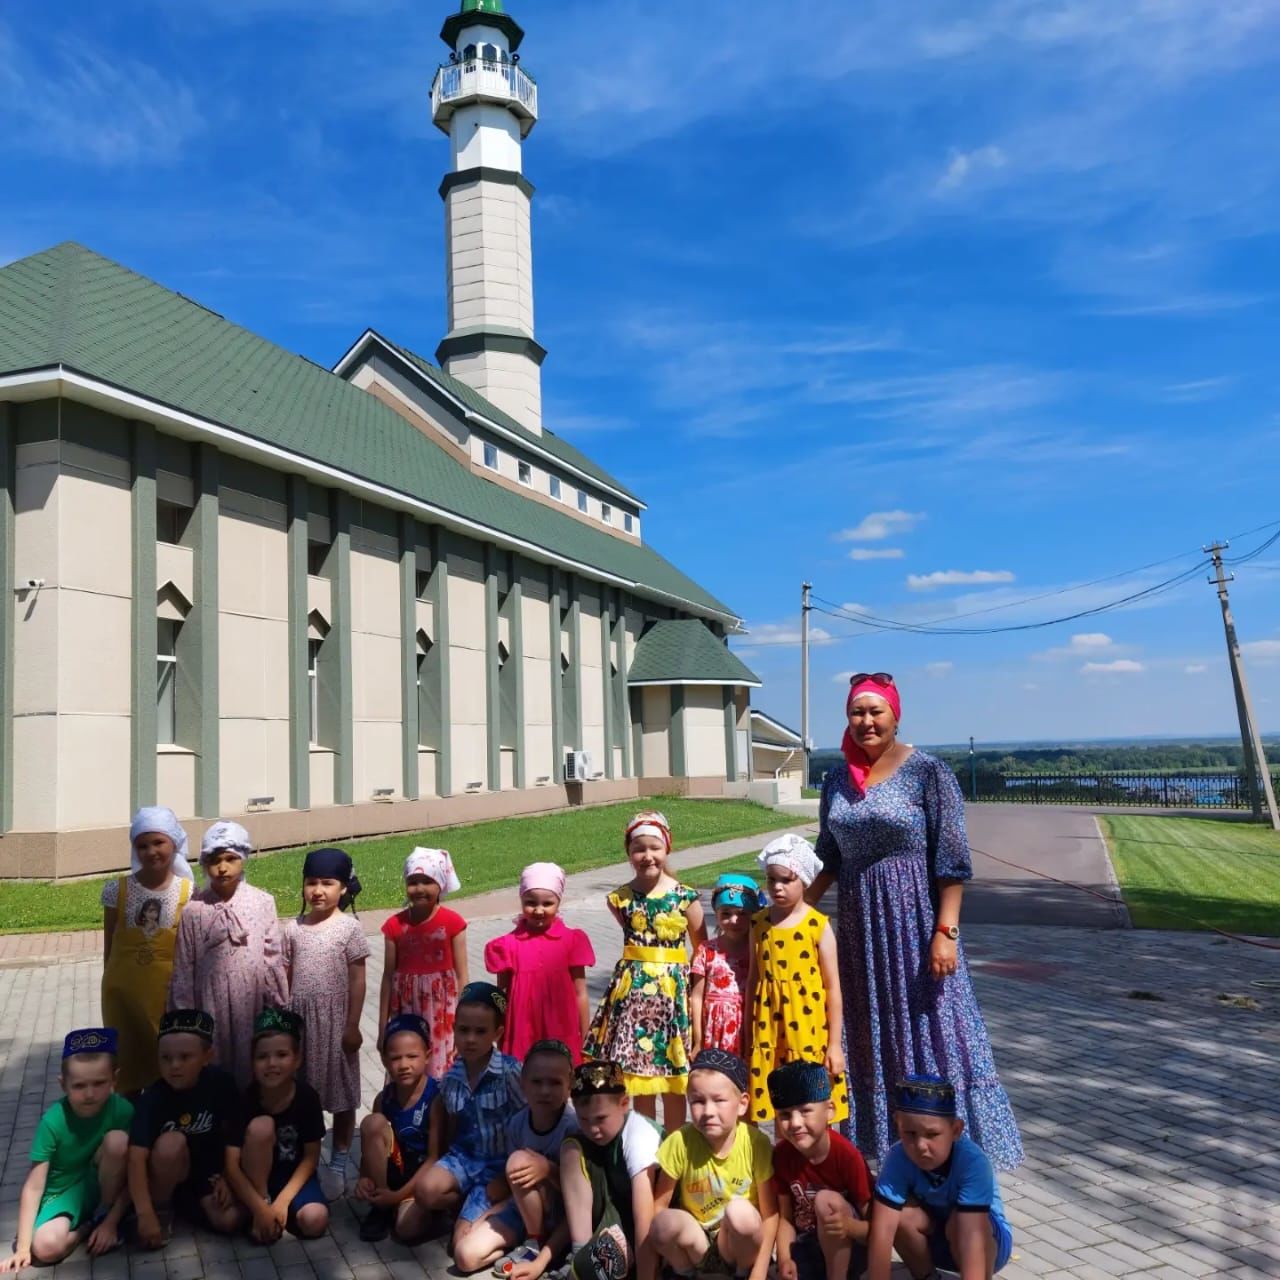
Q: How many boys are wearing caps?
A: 10